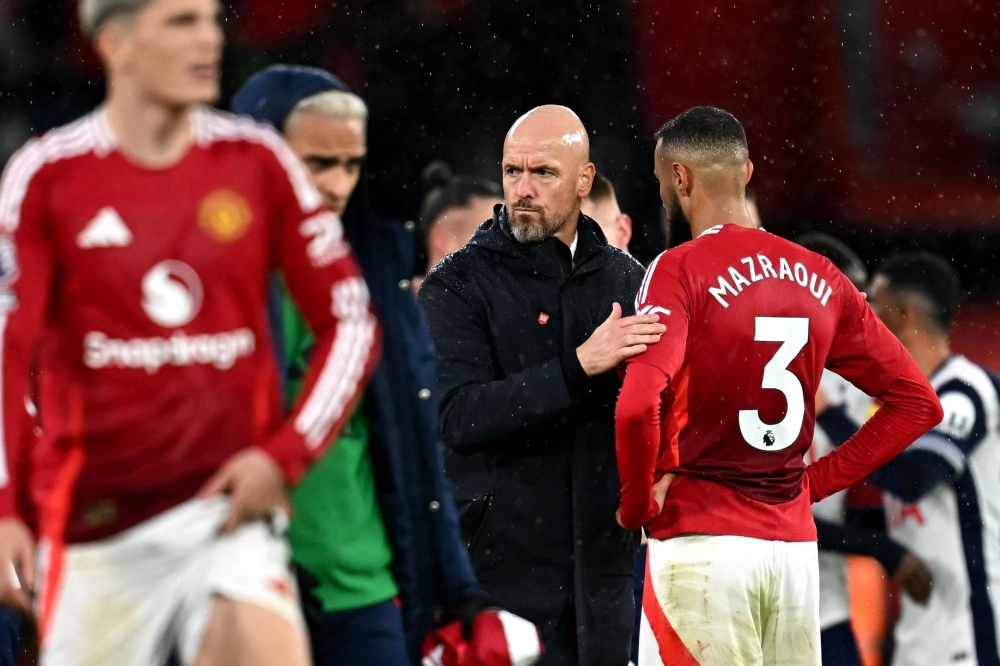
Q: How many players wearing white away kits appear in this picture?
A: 2